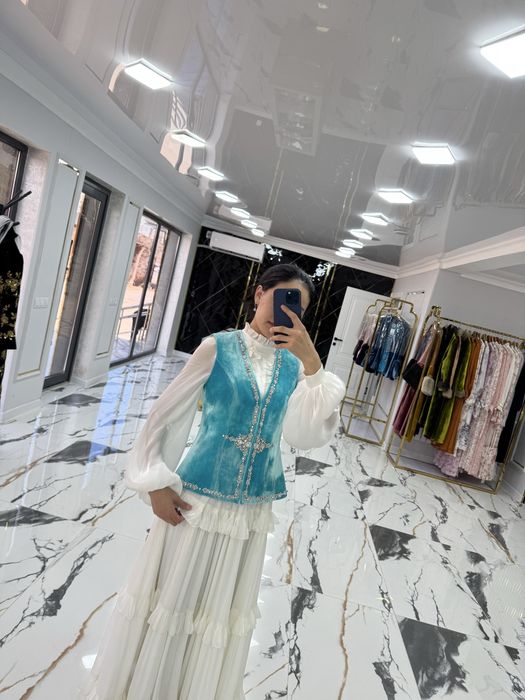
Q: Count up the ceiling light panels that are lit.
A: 15